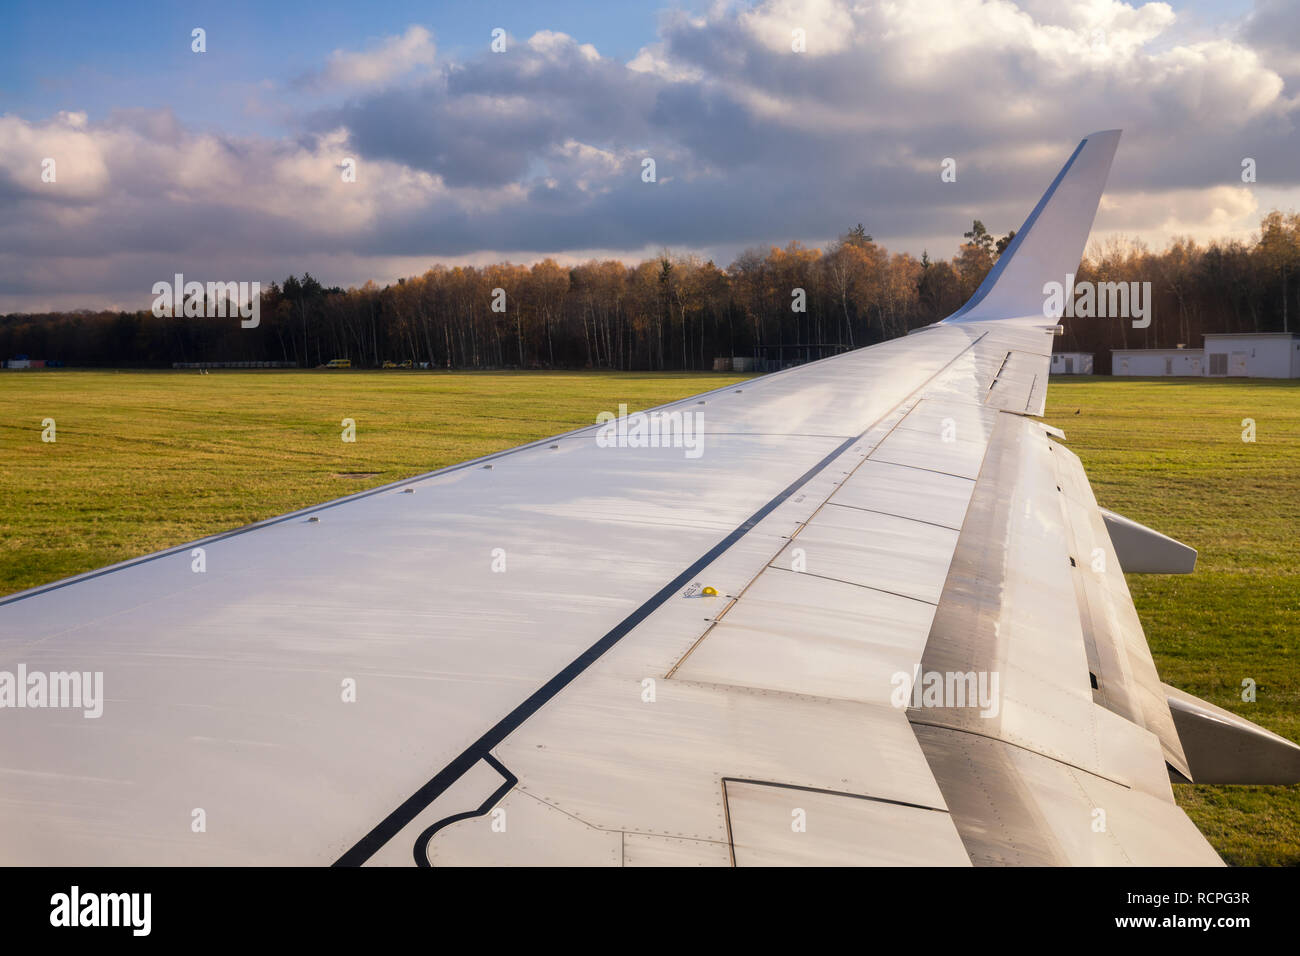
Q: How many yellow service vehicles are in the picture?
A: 3